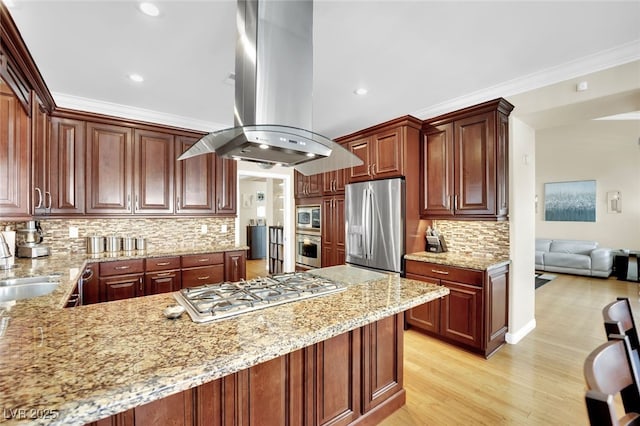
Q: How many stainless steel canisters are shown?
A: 4